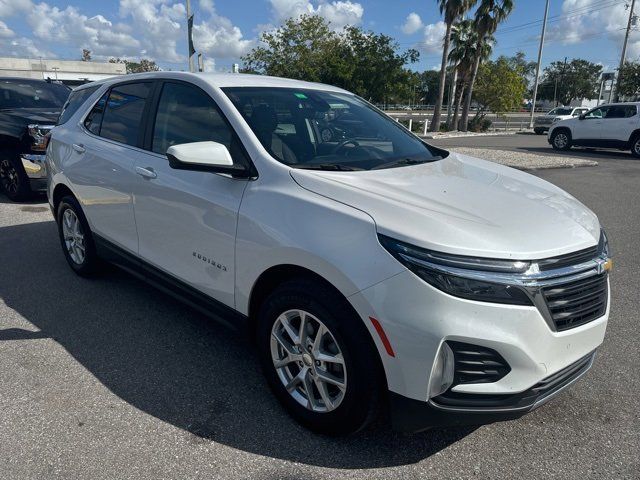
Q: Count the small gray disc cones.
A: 0